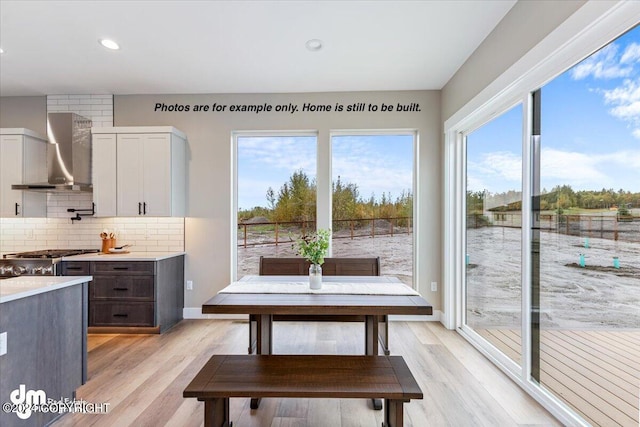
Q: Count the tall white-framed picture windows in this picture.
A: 2